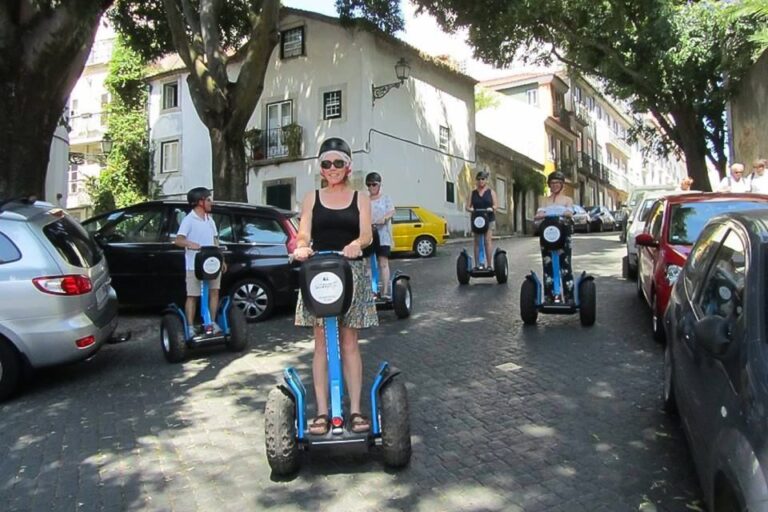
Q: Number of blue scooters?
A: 5